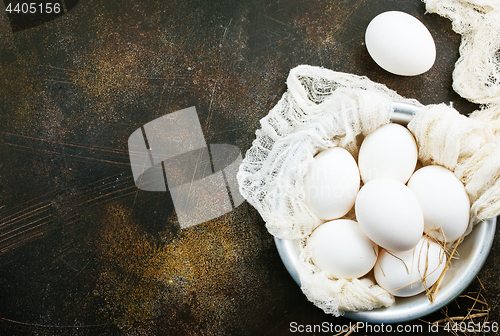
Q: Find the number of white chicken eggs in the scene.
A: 7